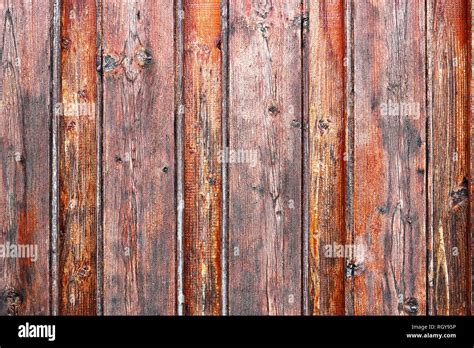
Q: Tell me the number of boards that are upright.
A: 8